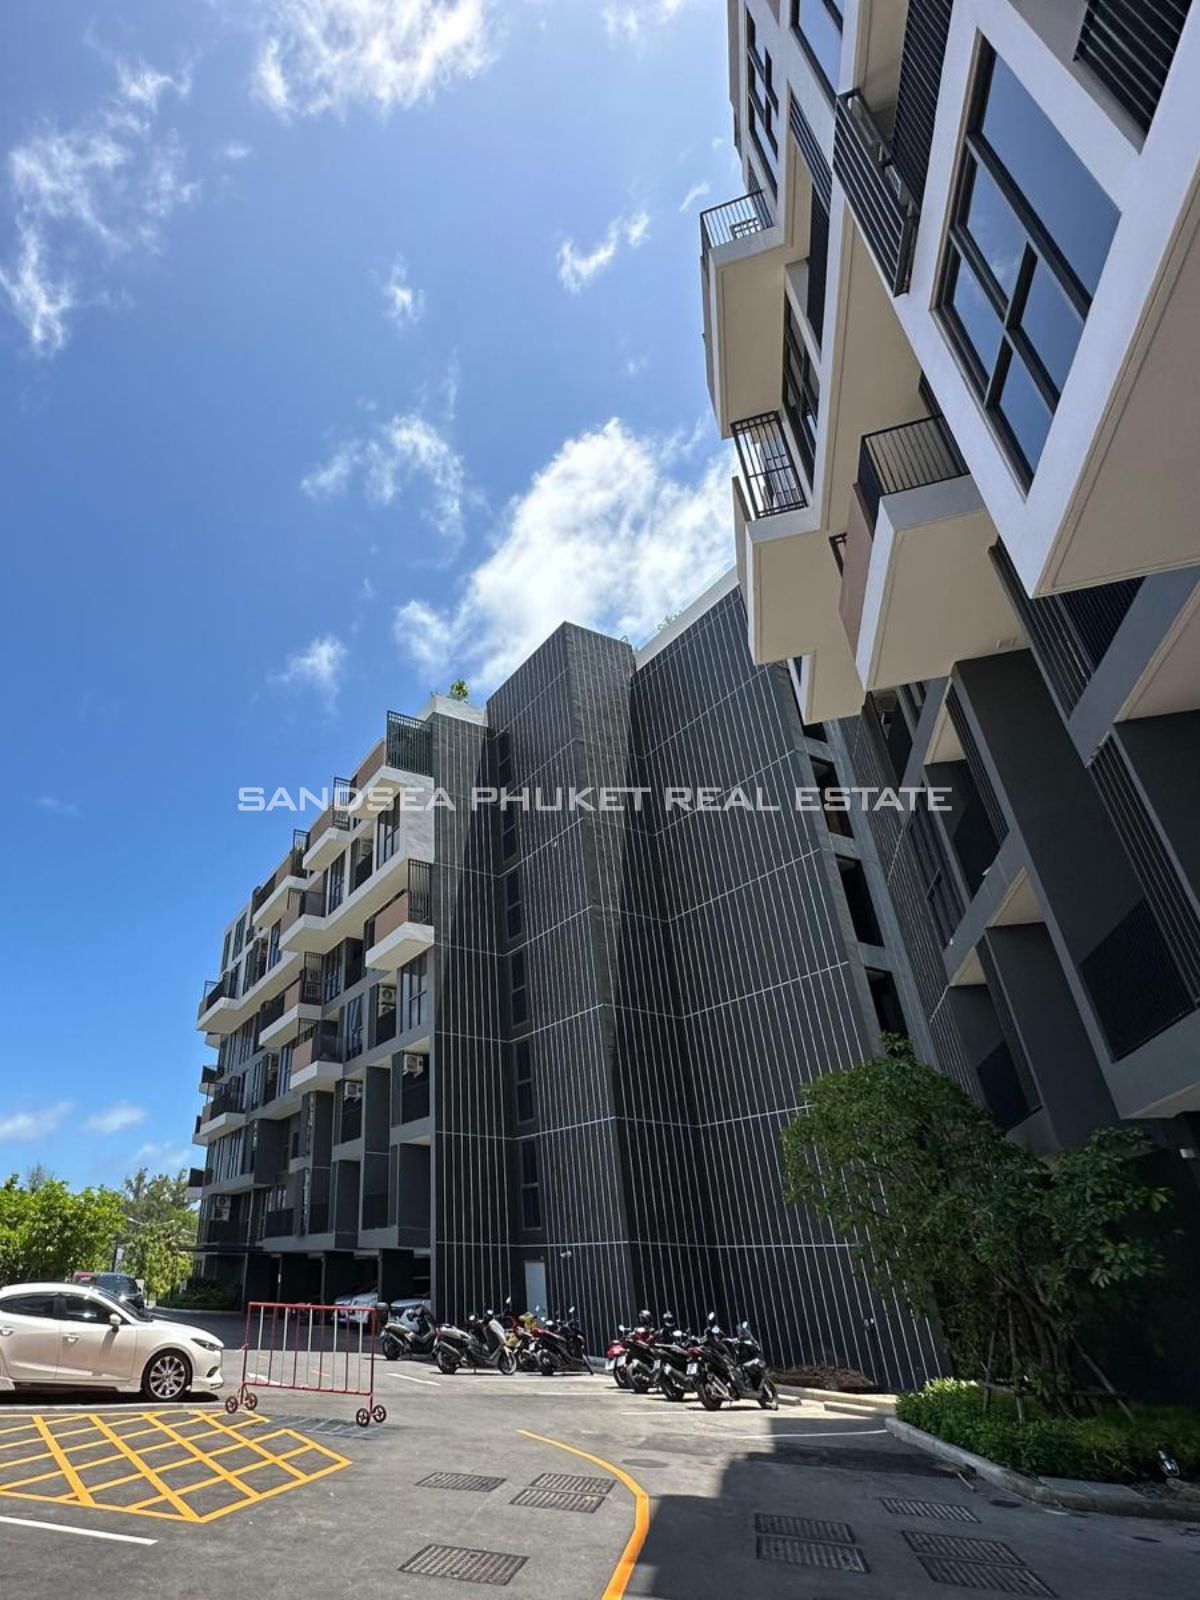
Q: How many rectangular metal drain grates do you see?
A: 9